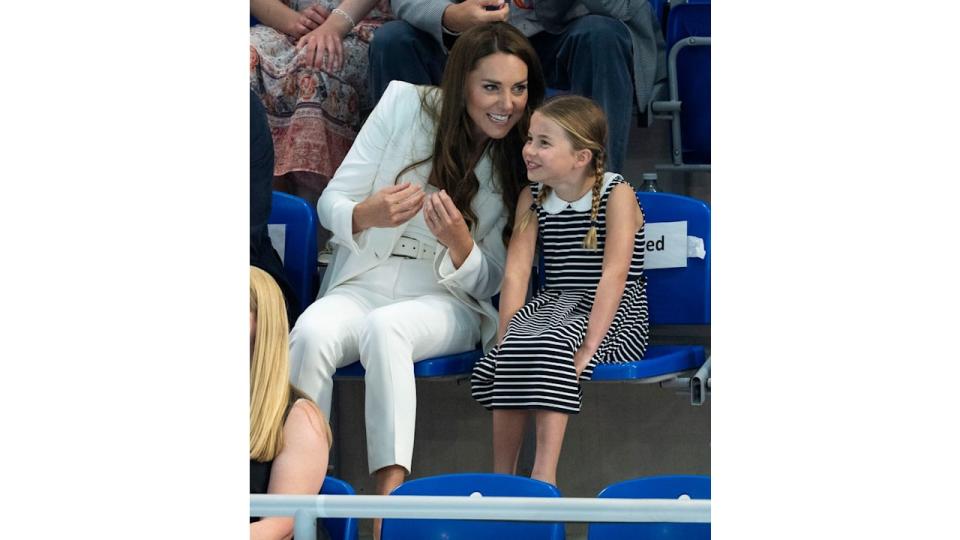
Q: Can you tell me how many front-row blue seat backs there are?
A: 3